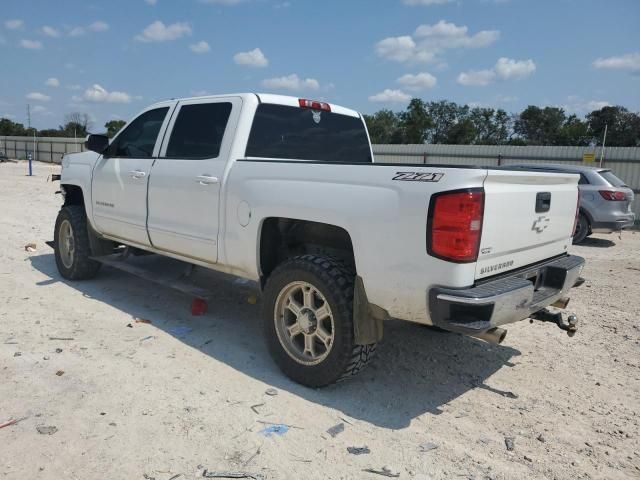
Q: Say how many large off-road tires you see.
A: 2